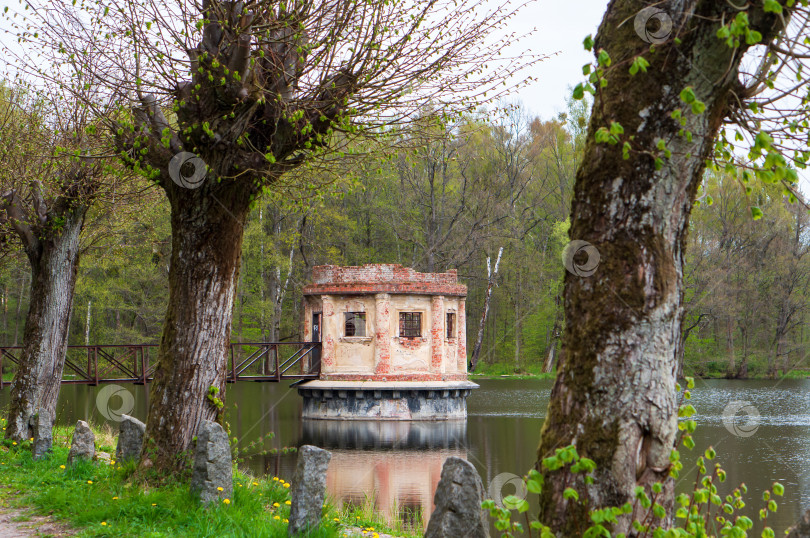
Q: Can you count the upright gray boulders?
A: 6